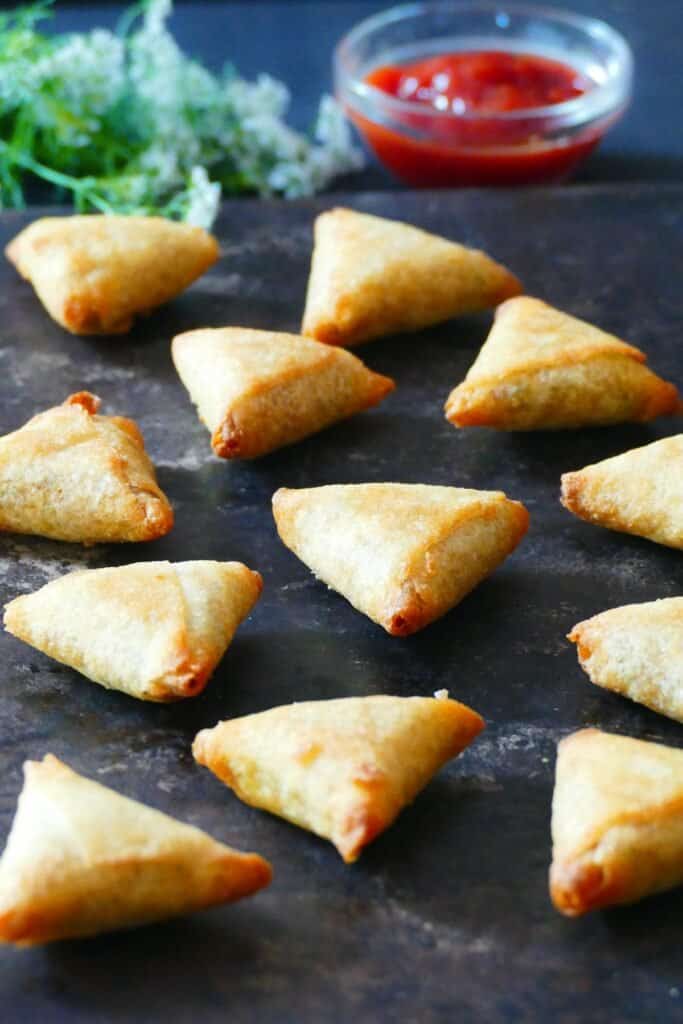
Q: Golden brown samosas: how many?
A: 12